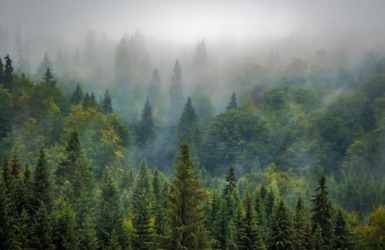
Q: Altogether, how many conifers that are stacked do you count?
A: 0